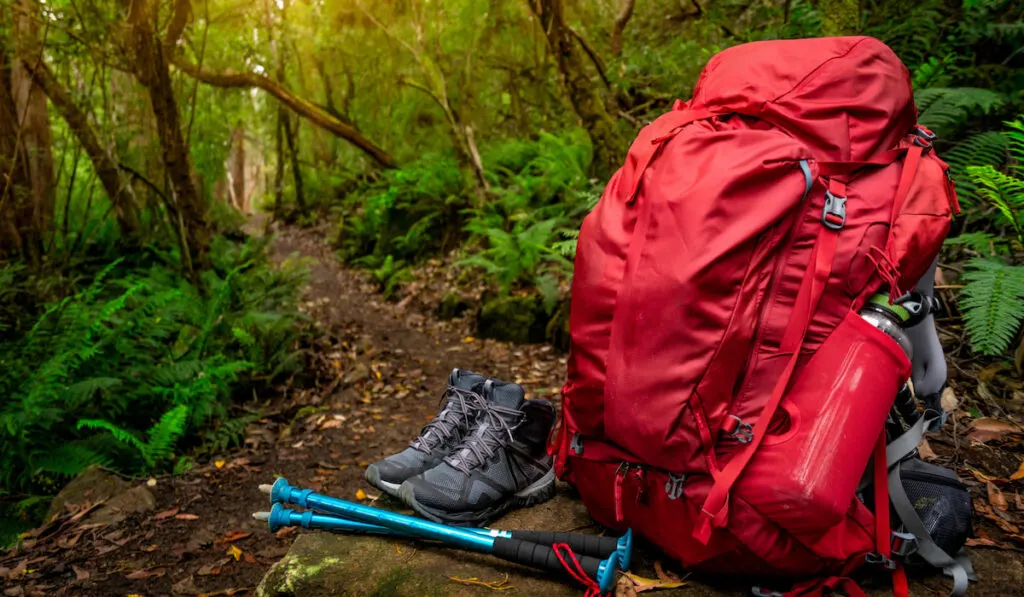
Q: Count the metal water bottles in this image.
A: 1